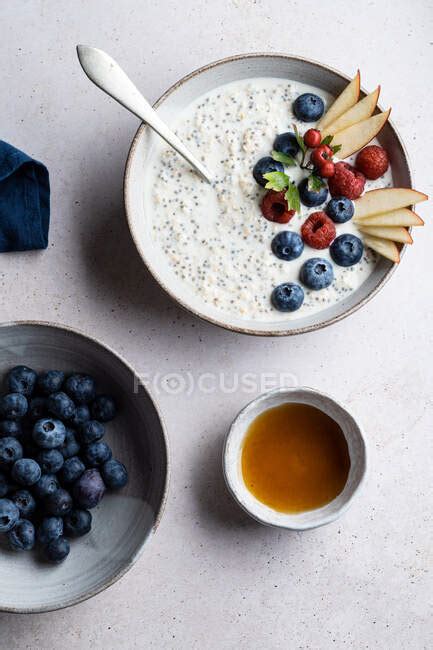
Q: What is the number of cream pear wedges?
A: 7